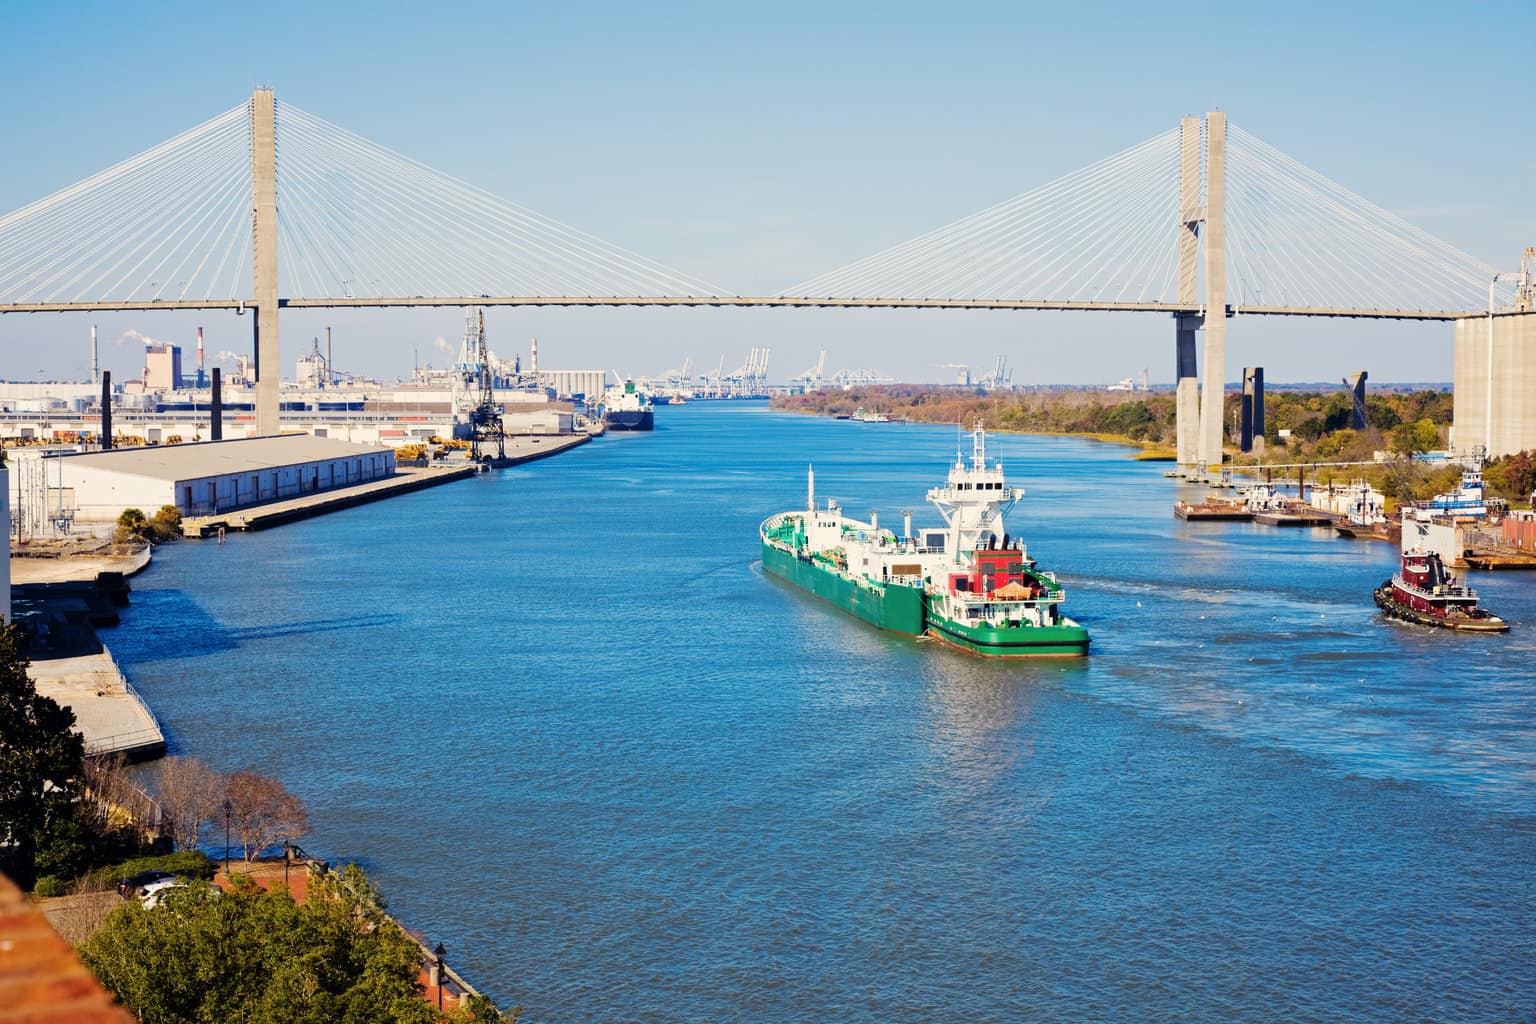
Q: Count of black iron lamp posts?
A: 3